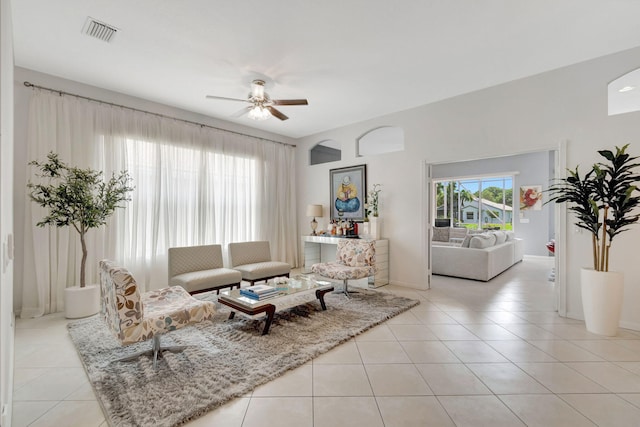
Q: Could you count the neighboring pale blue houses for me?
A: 1